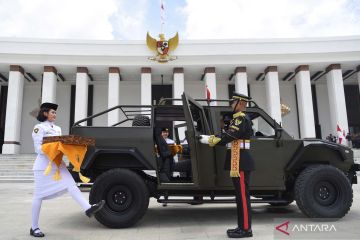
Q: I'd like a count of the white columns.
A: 11